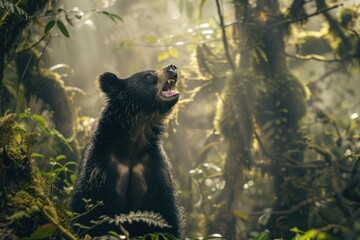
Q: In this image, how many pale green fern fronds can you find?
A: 1